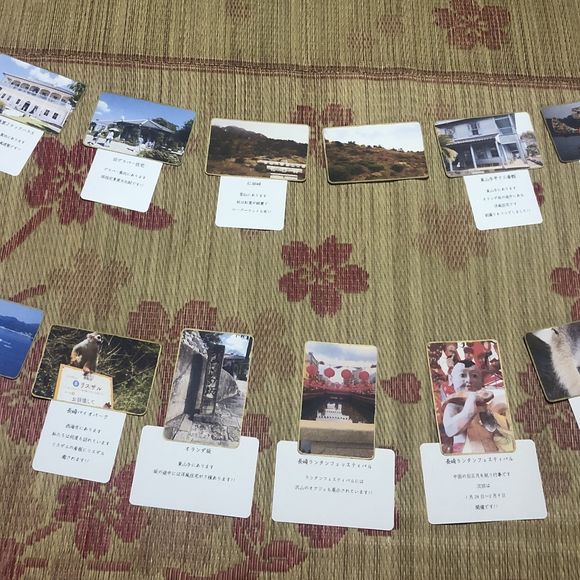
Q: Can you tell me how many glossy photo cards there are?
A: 12